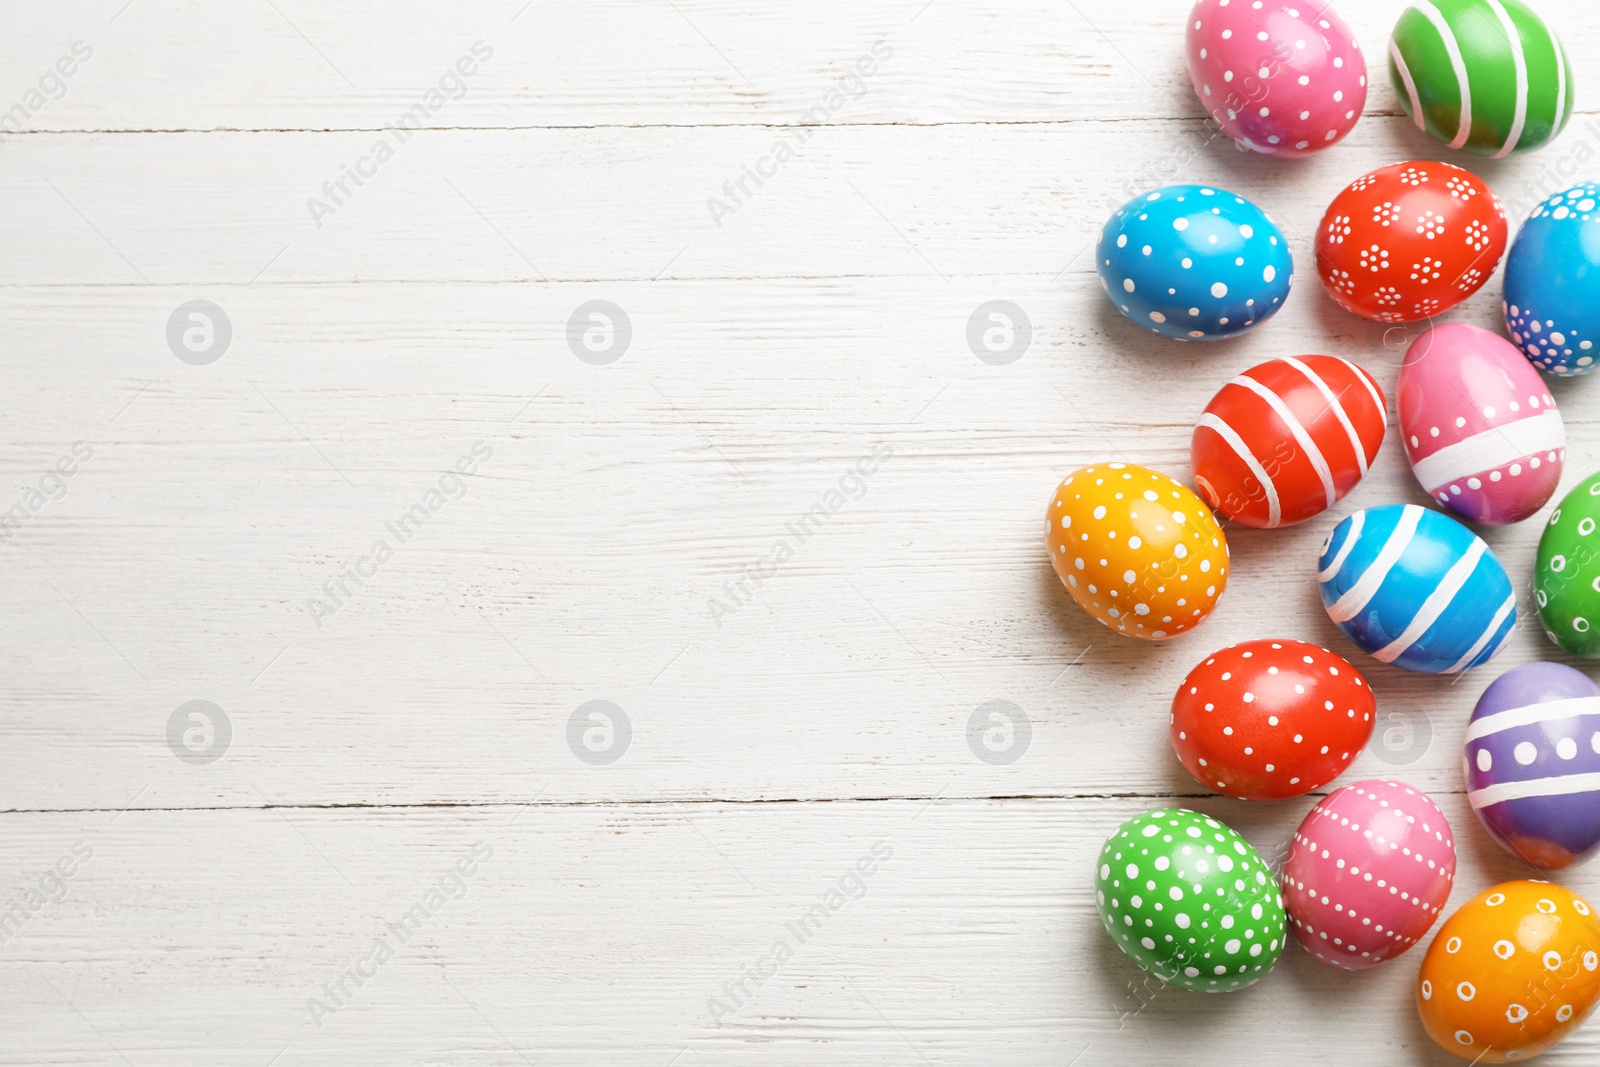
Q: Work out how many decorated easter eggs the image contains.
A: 15